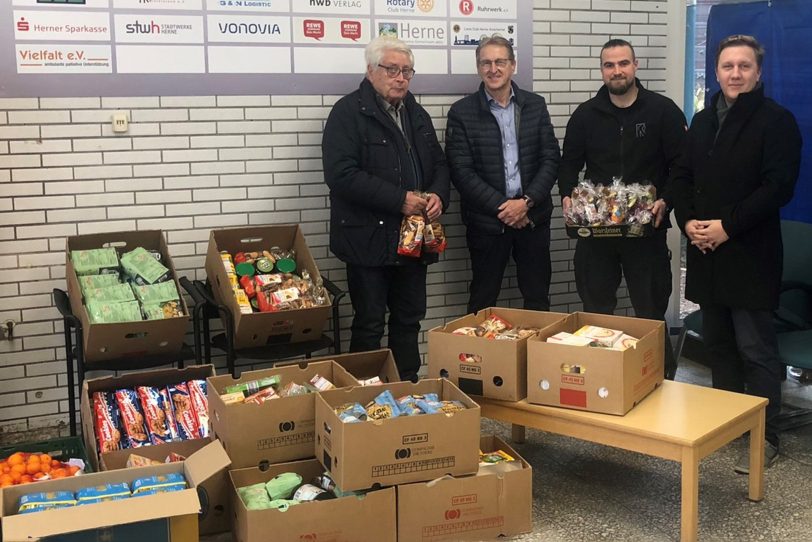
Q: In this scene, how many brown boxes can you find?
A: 12